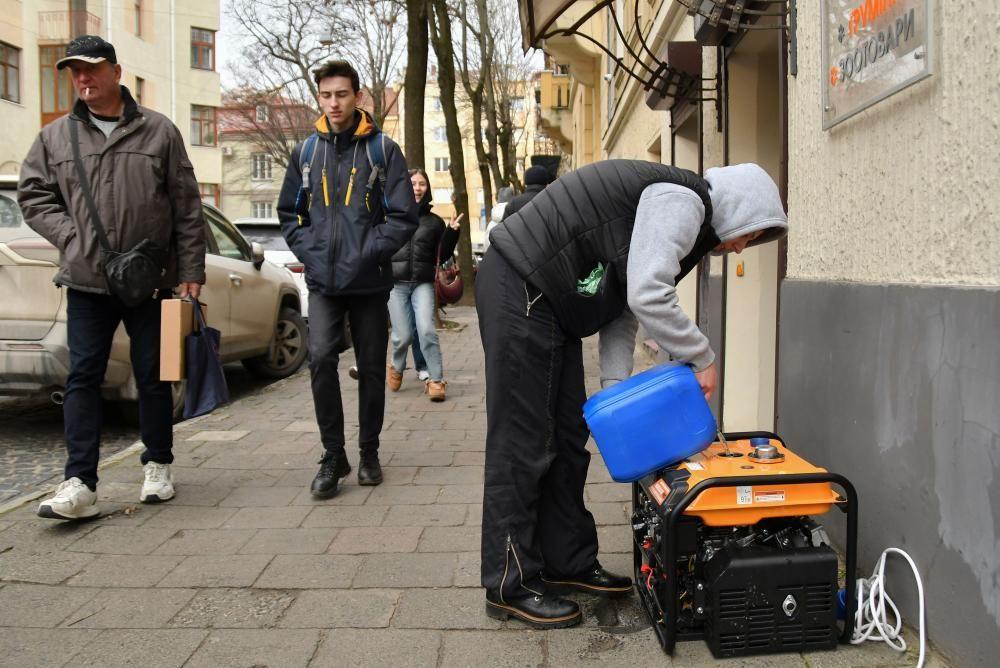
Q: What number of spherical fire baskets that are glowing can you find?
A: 0